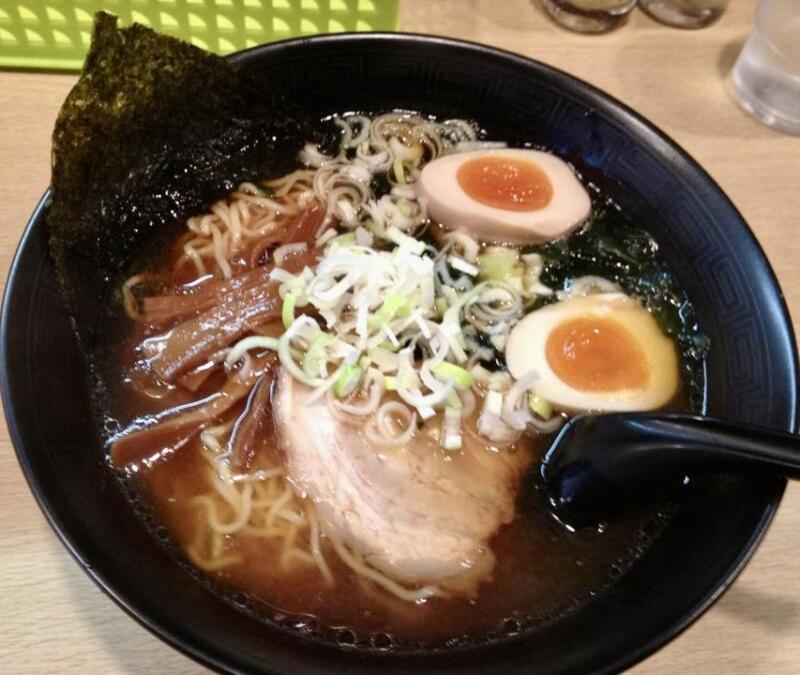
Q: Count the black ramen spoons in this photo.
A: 1